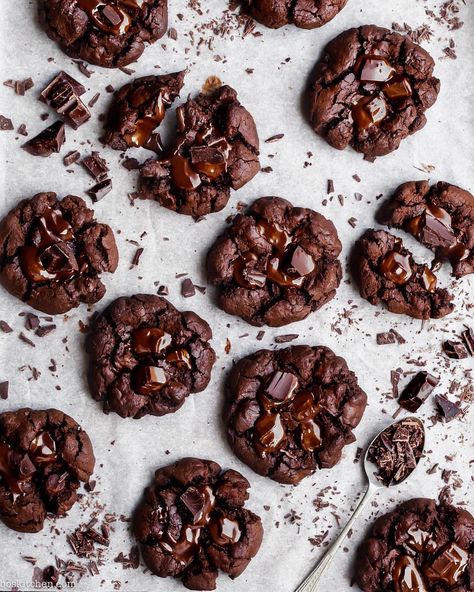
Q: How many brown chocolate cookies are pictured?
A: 12